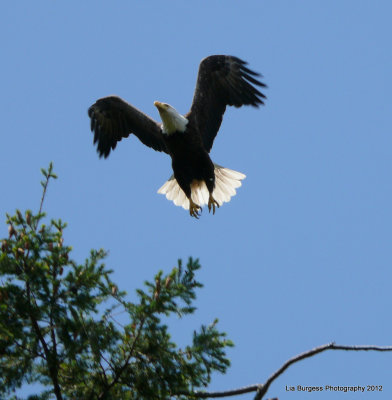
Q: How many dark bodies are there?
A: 1